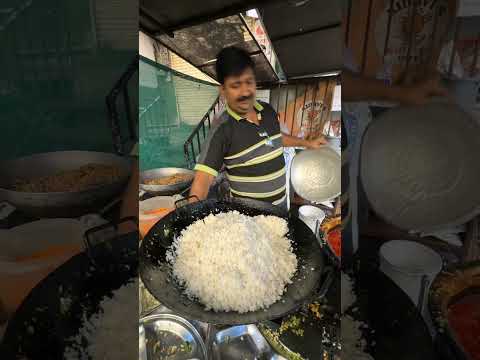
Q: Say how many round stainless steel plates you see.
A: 1